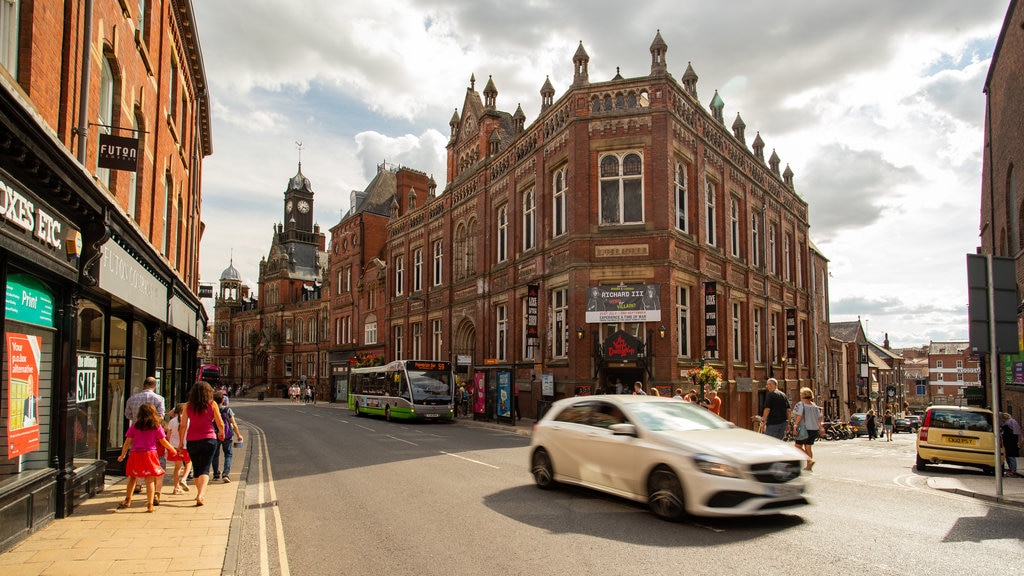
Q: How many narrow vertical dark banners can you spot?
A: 3